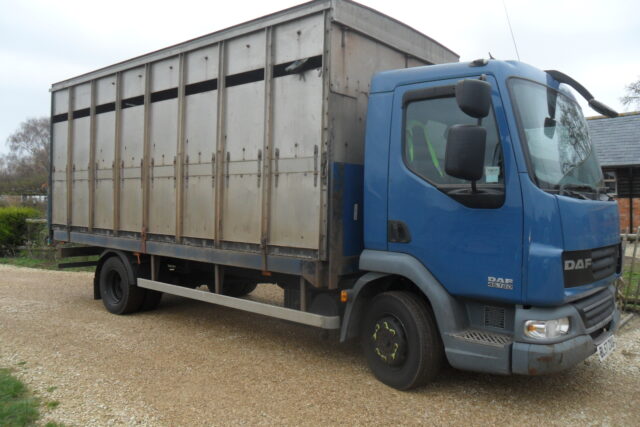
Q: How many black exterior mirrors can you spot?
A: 3